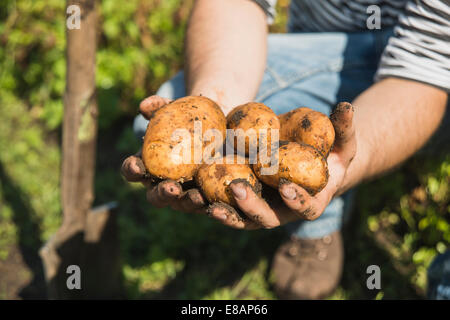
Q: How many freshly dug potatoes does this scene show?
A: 5